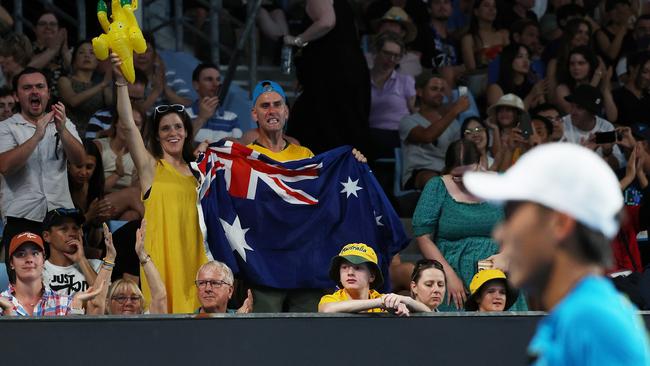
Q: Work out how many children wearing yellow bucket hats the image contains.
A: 2